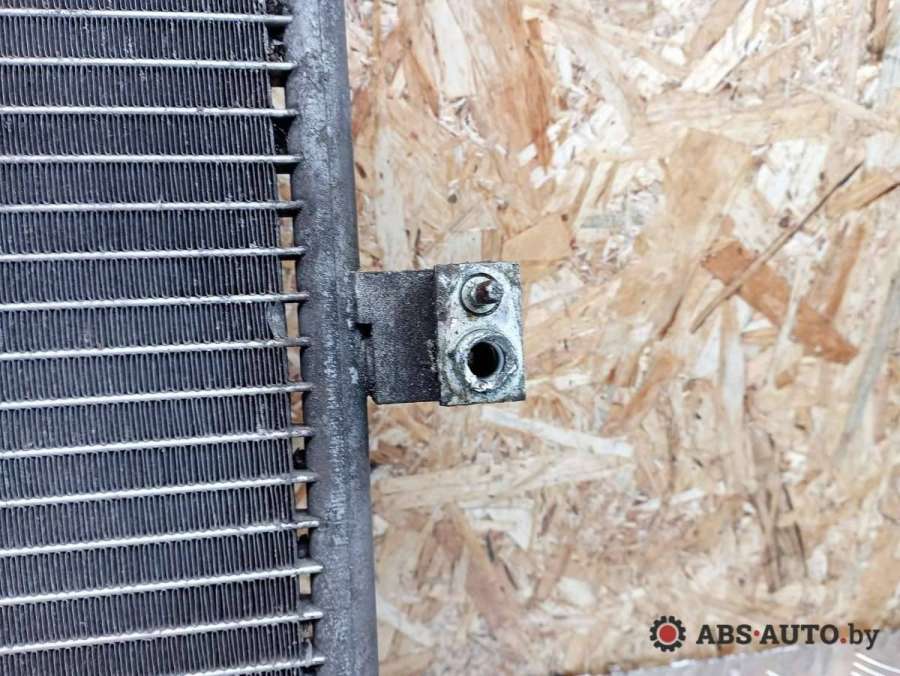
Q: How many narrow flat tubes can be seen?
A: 15